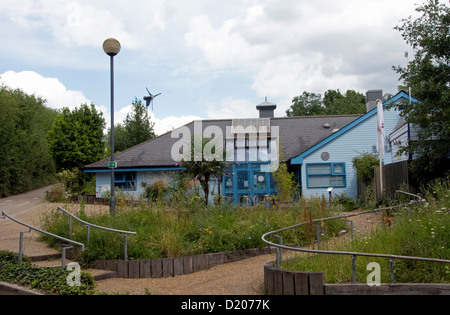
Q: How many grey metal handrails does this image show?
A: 3